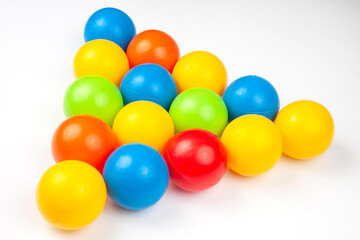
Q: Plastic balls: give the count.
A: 15